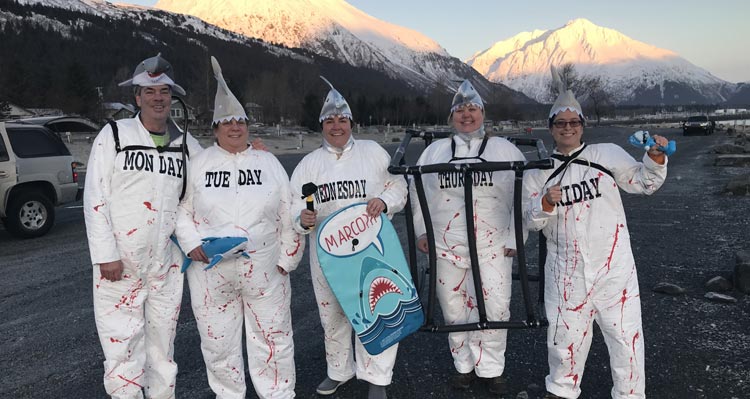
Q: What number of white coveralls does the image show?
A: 5